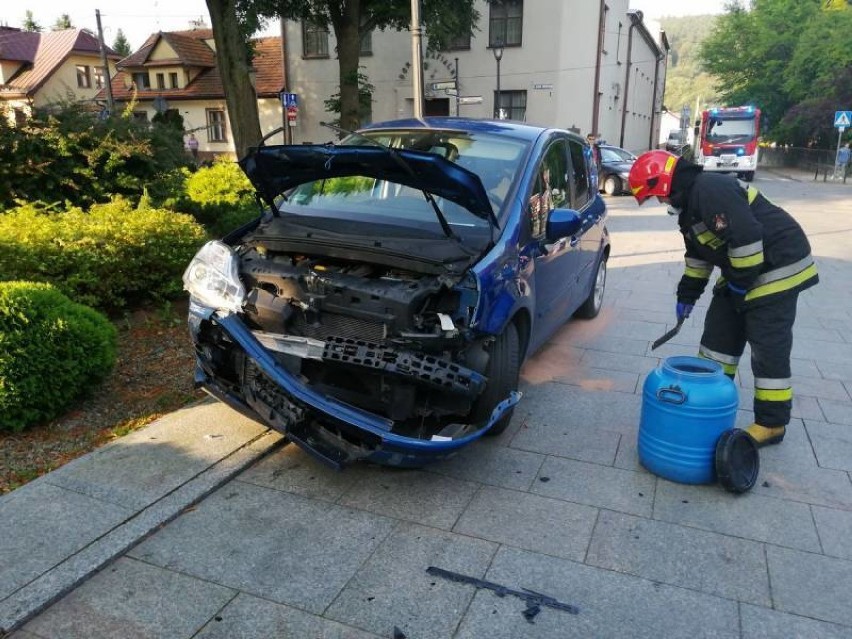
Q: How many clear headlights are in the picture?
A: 1